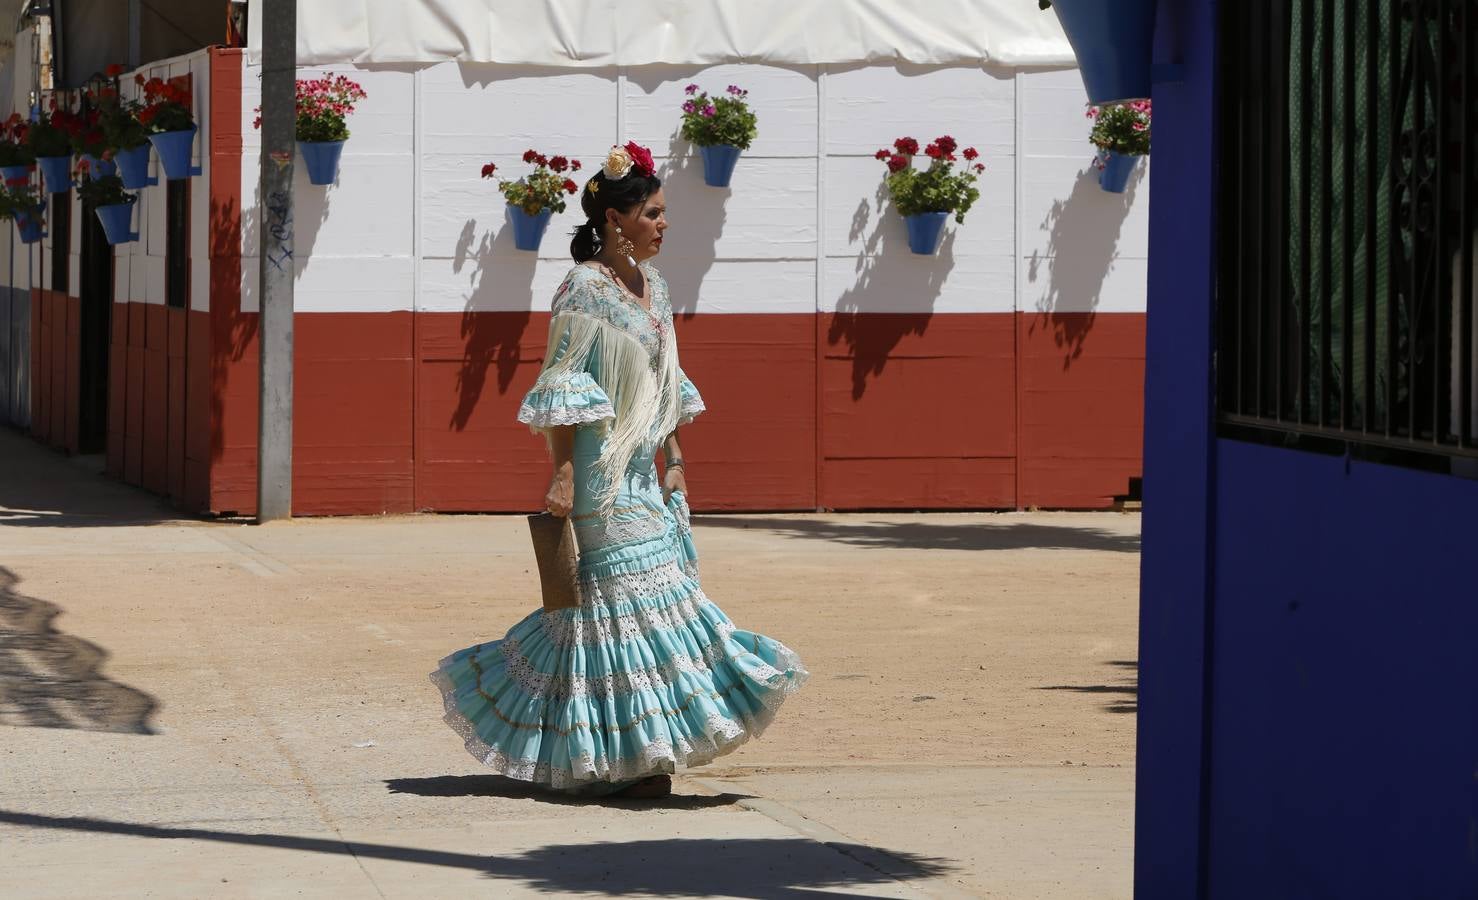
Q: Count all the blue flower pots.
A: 13